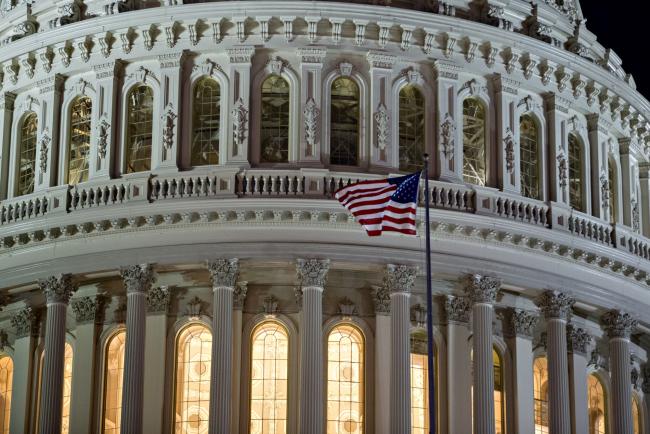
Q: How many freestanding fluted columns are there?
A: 8